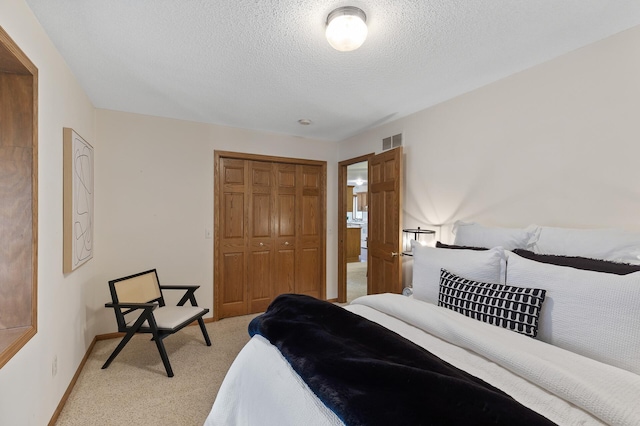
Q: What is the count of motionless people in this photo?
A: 0